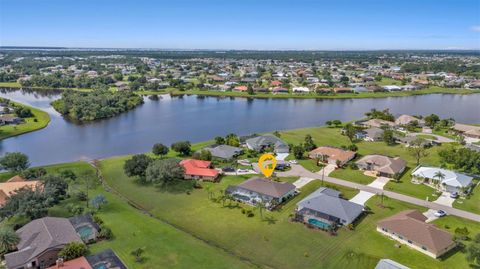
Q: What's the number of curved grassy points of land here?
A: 1